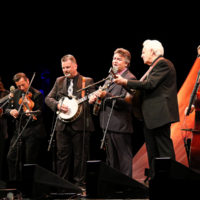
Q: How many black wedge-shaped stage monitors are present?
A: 3